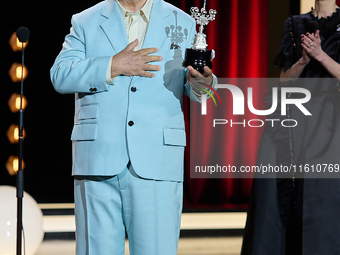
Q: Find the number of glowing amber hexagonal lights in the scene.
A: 5